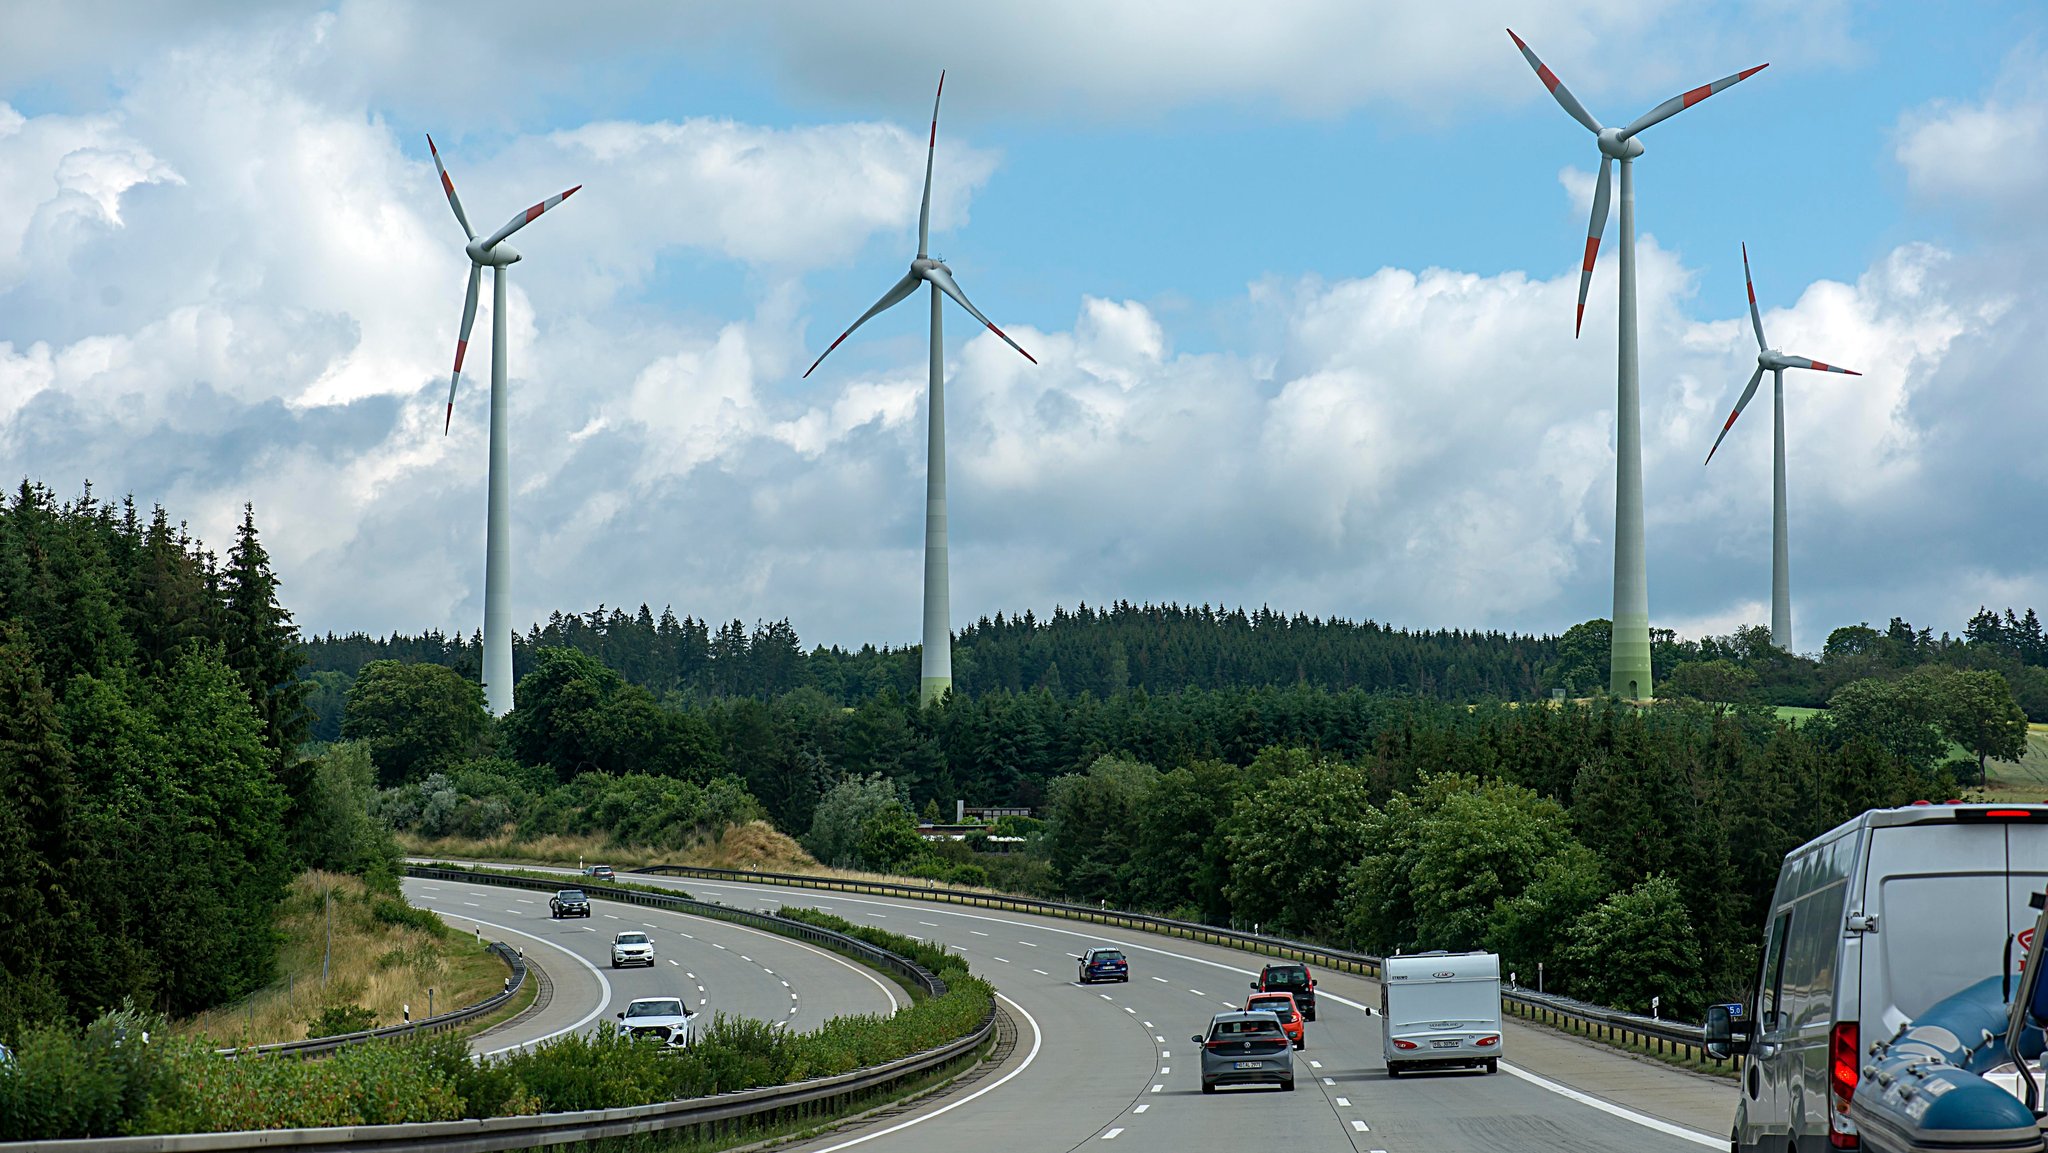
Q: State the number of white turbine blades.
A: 12